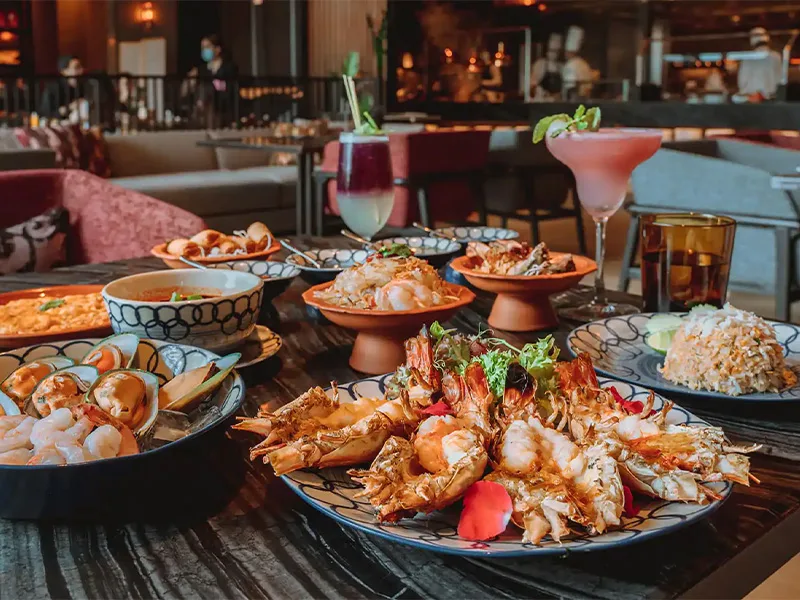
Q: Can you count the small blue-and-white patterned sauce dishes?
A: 4